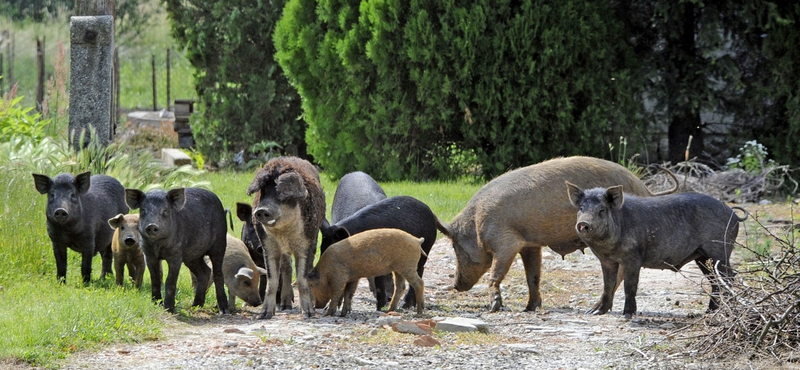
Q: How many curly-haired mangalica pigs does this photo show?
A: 1